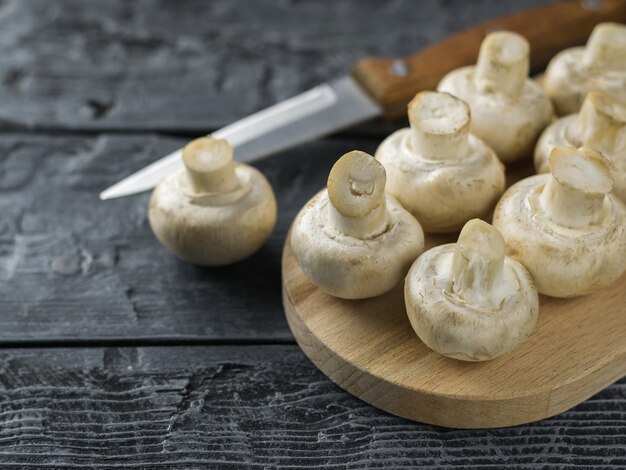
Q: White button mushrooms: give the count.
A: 8